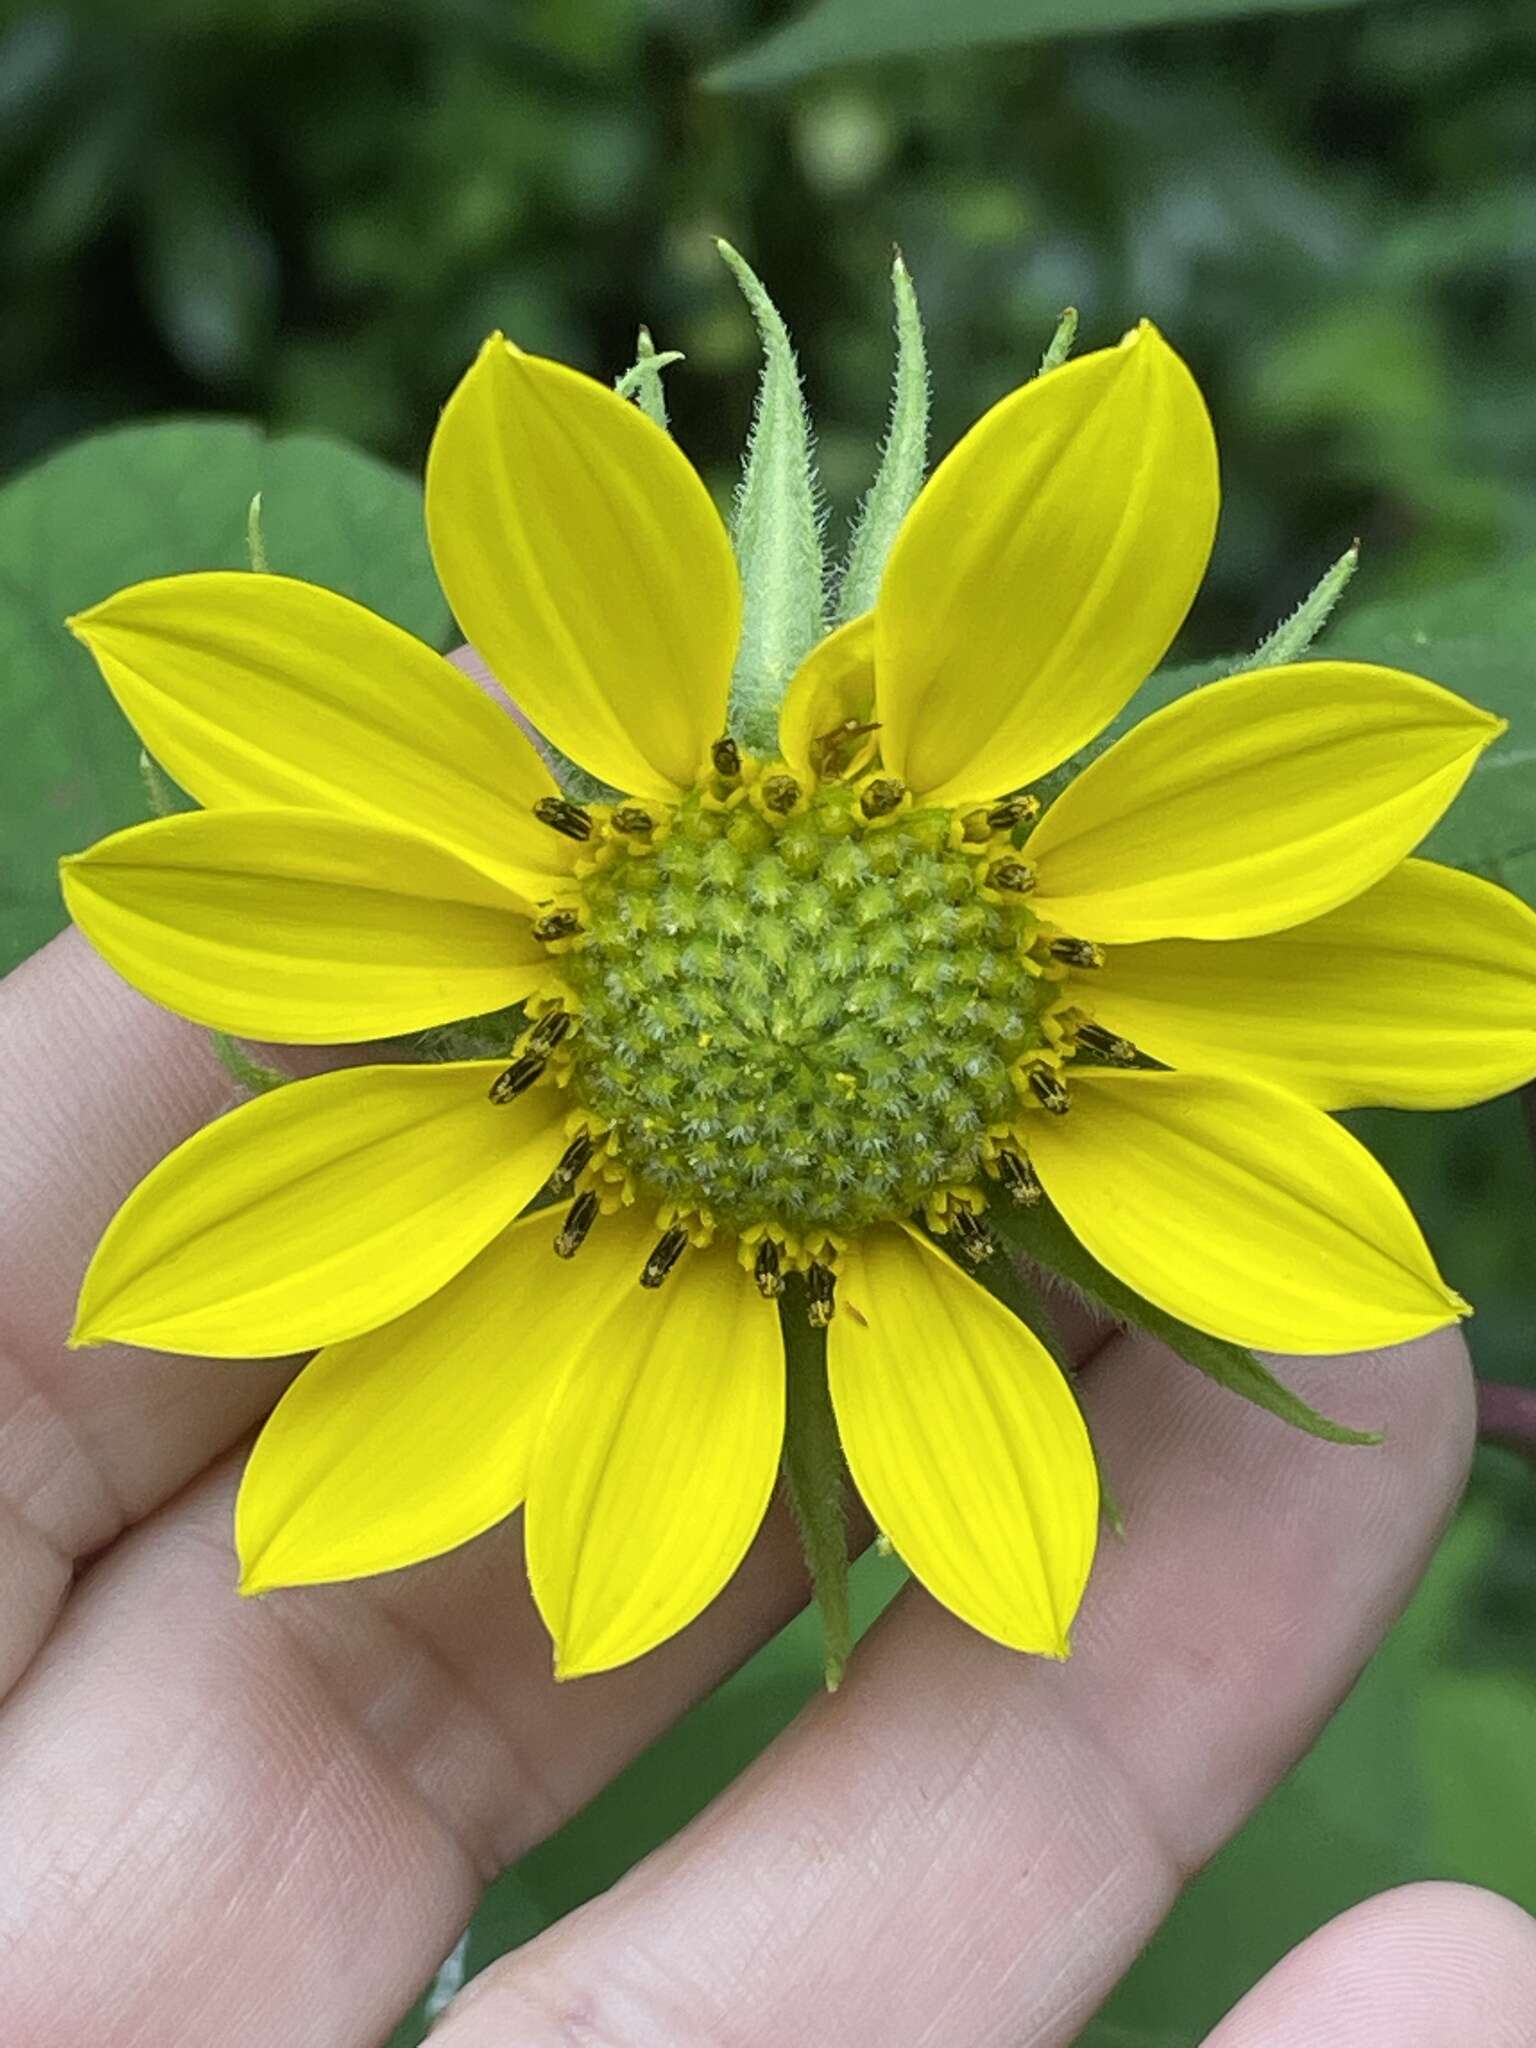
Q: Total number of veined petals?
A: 11